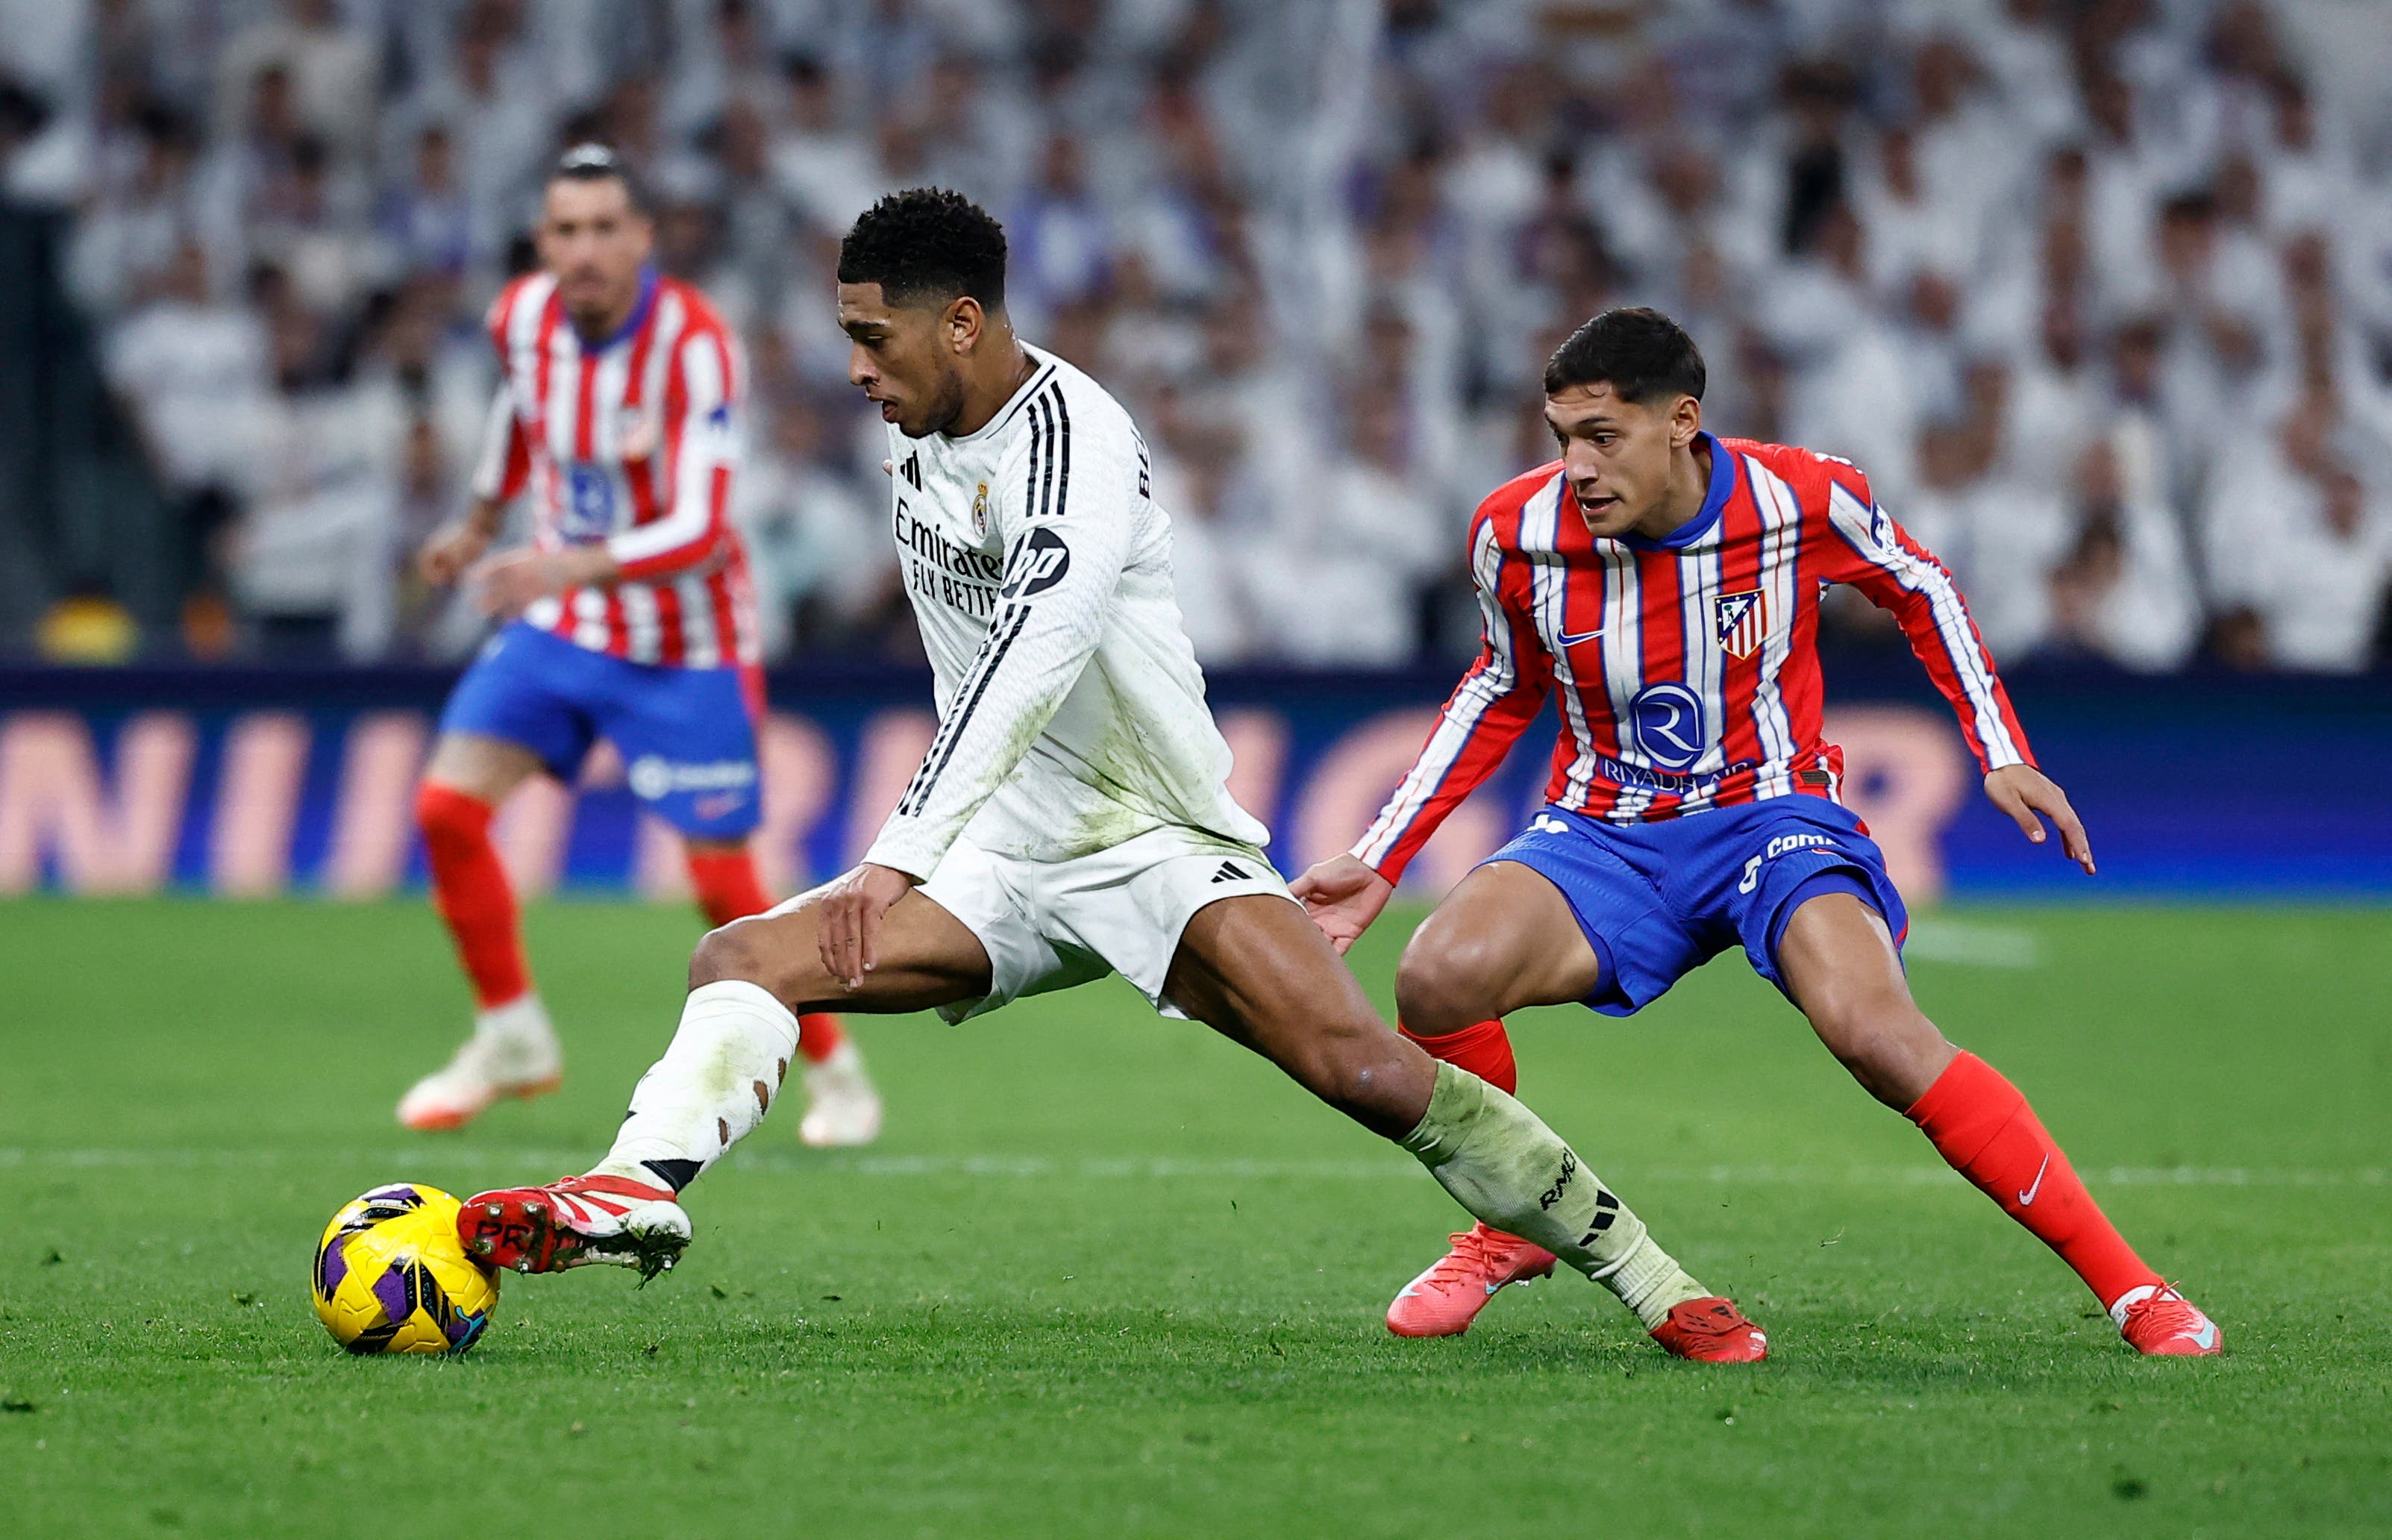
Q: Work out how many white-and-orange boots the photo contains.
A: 2